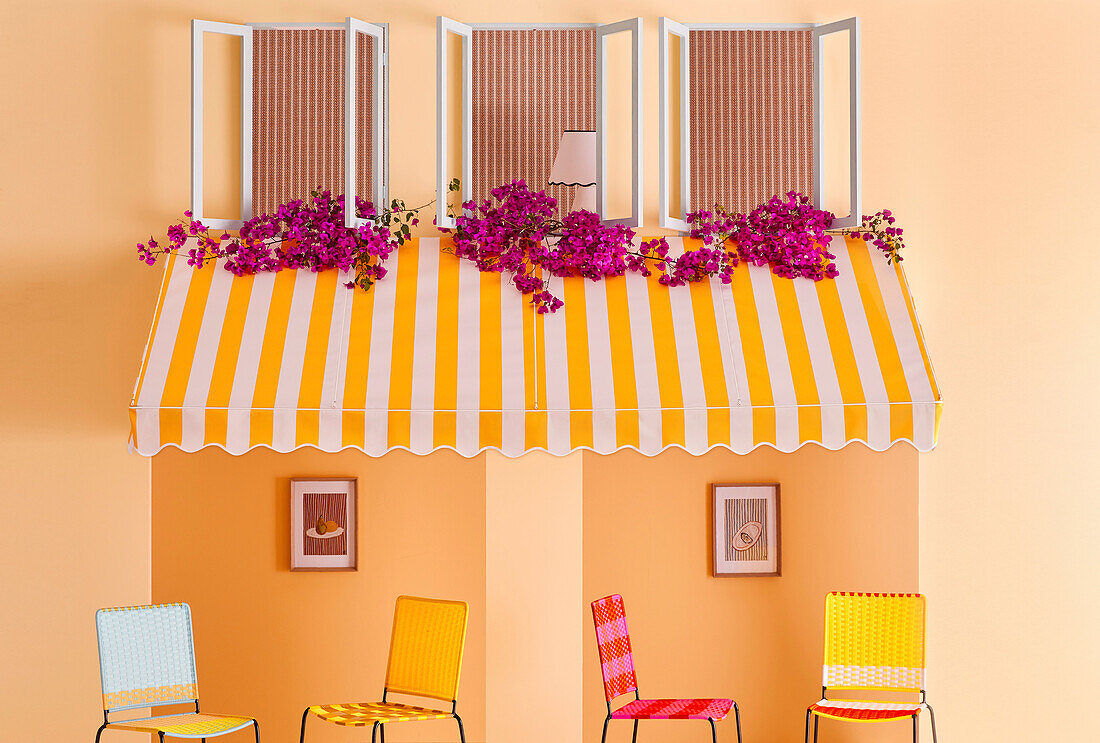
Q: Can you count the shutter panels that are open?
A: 6